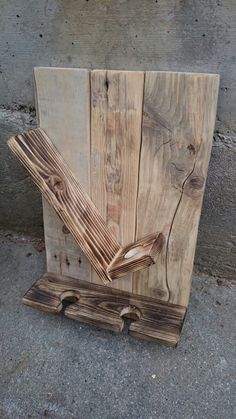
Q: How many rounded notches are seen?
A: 2